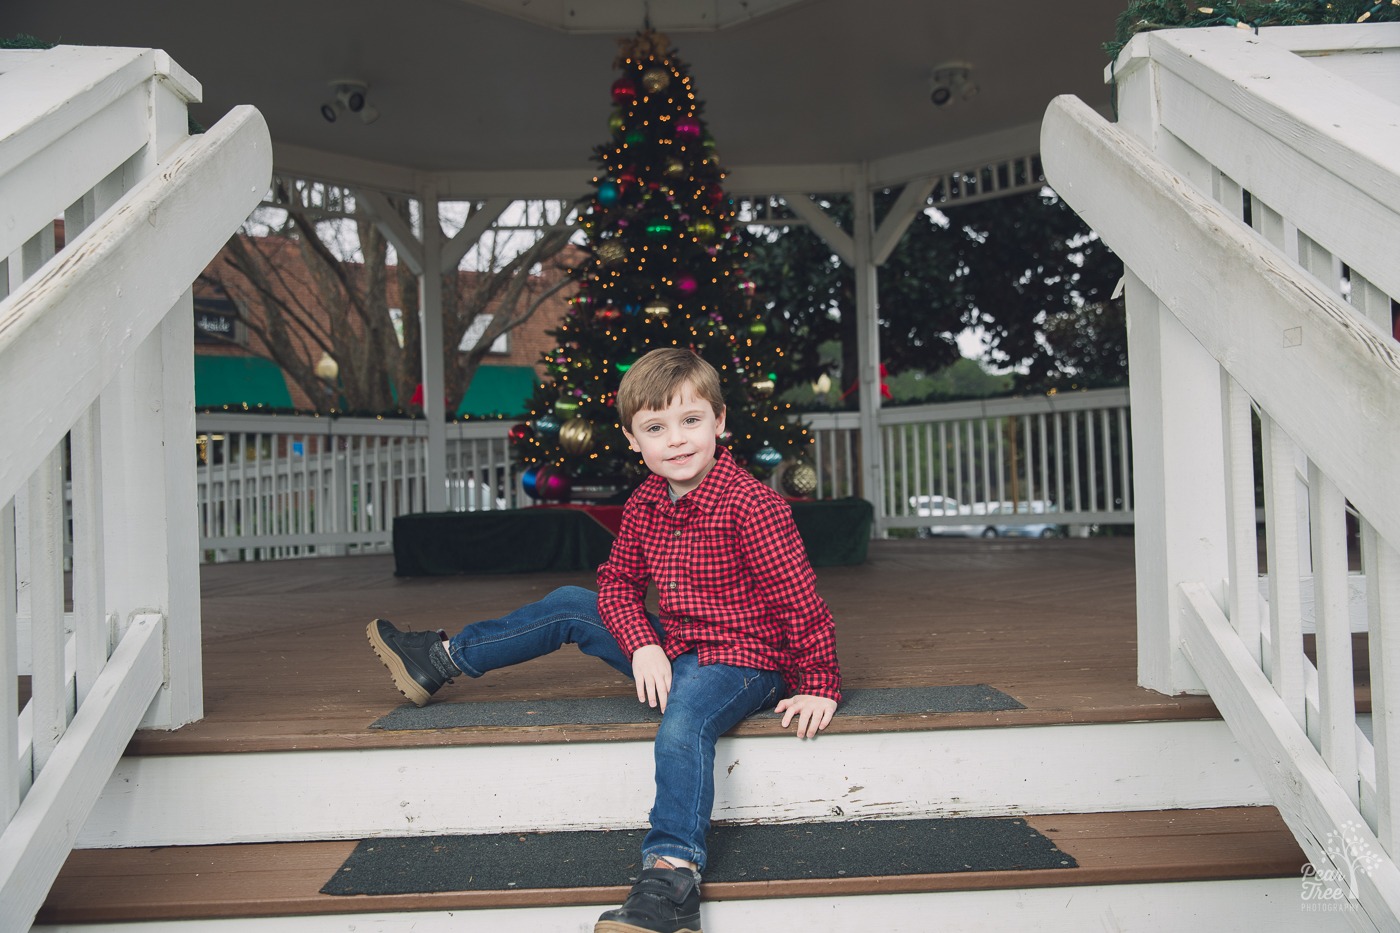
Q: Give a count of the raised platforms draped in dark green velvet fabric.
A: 1